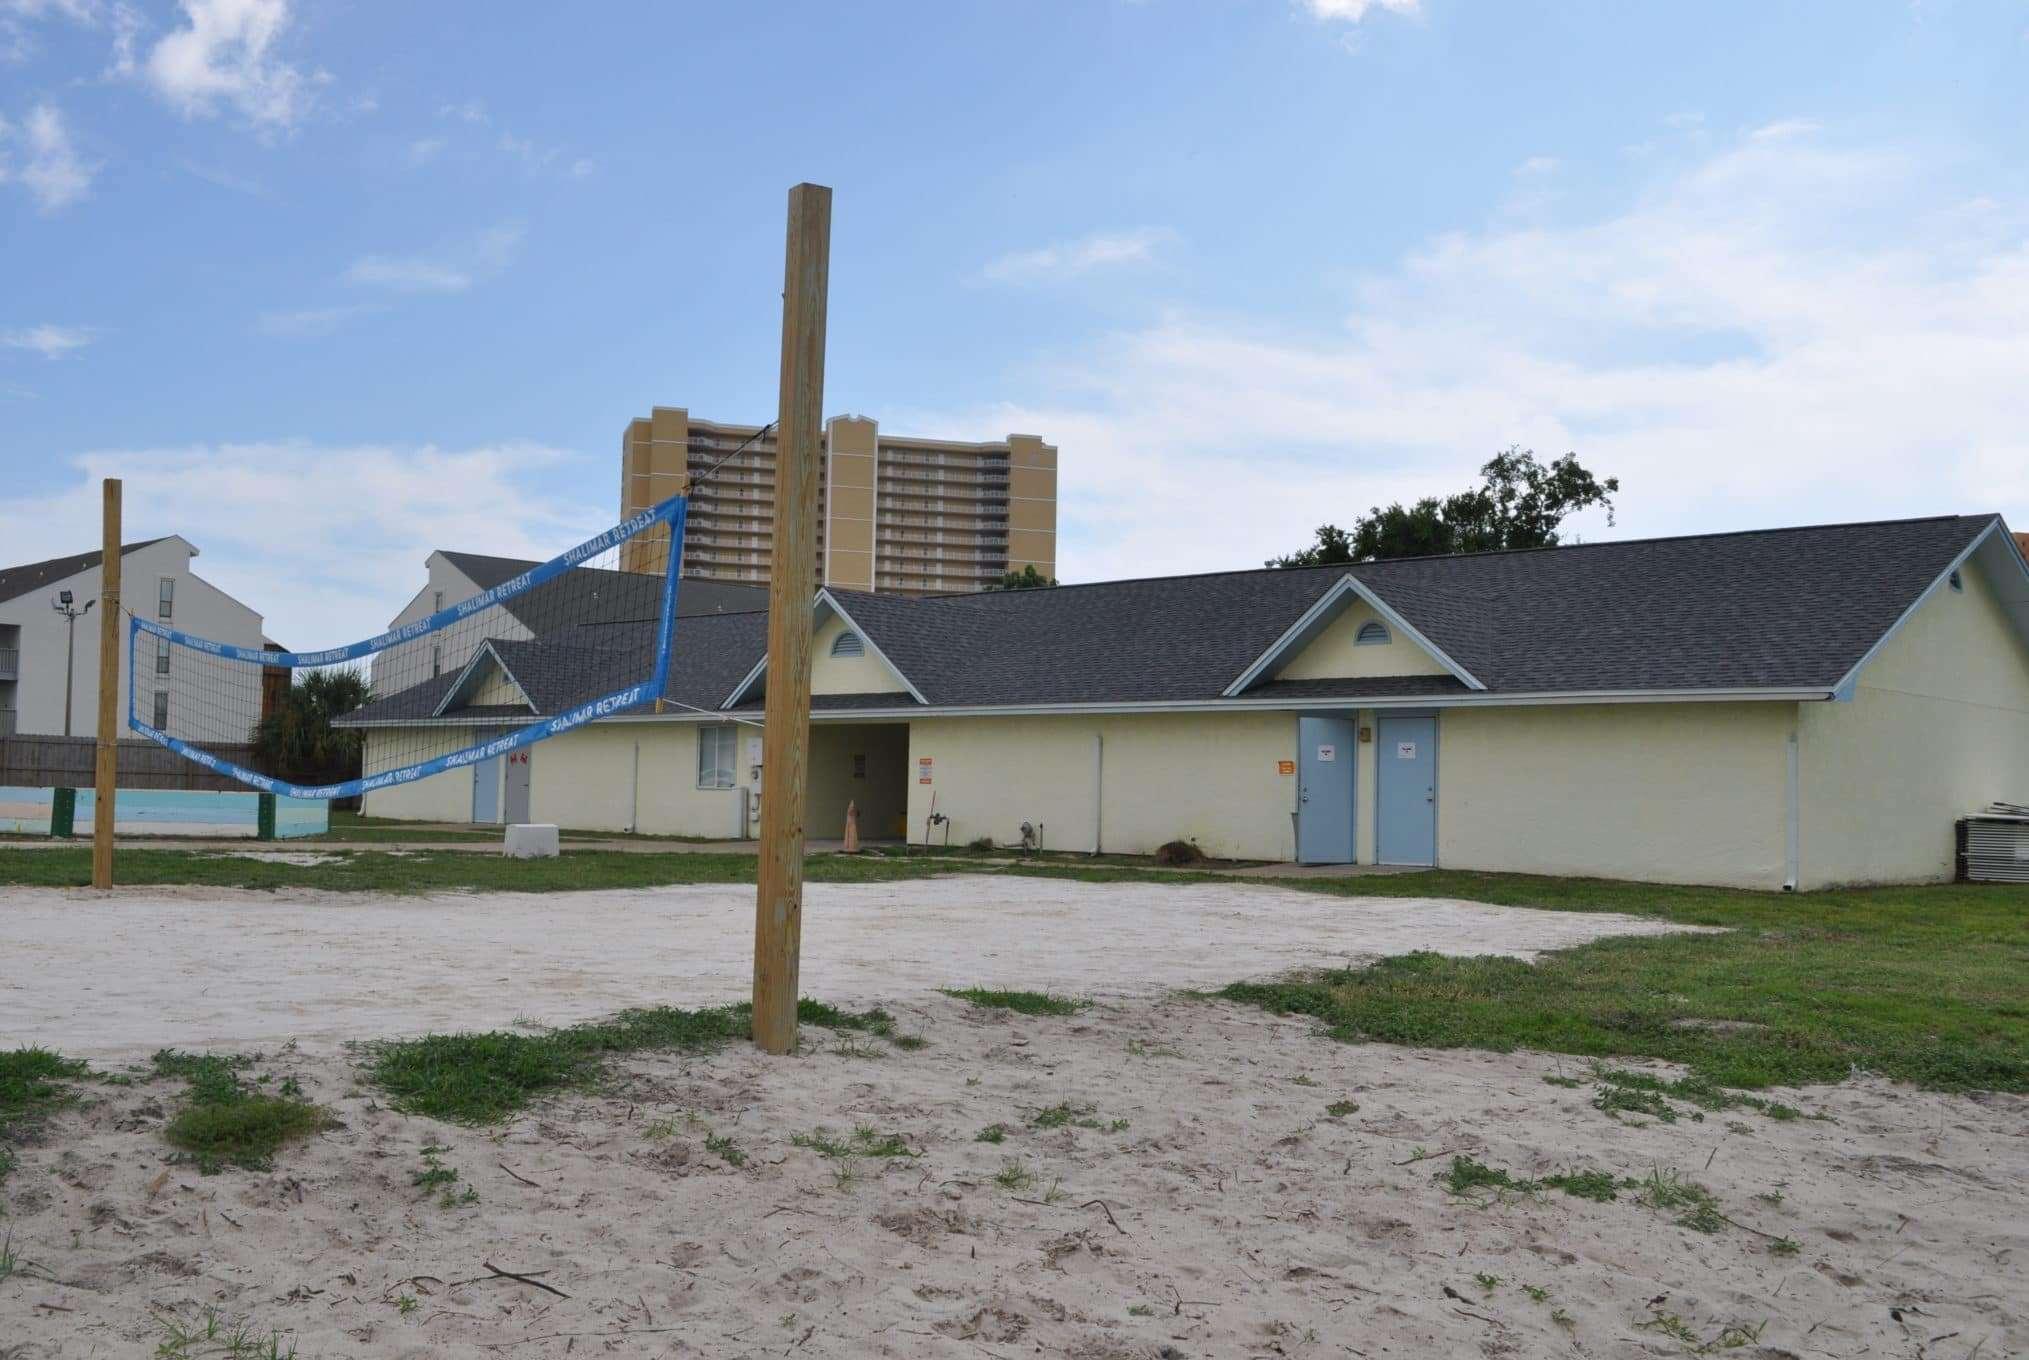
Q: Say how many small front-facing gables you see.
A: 3